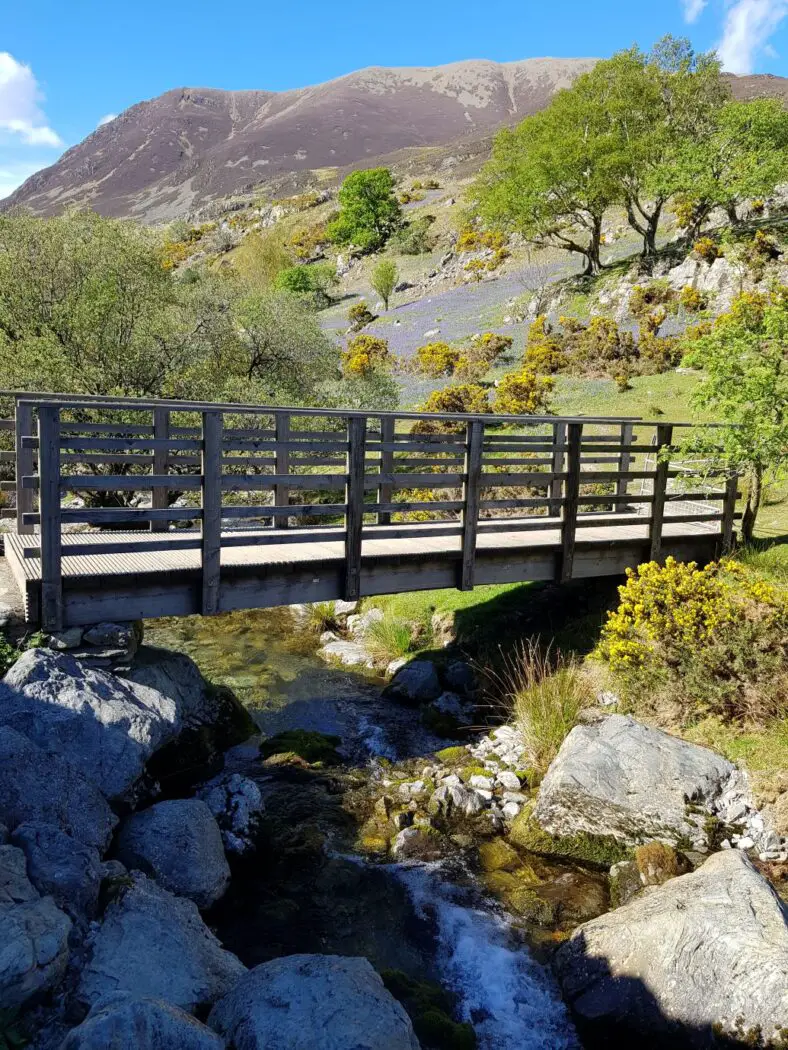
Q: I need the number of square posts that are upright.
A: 13